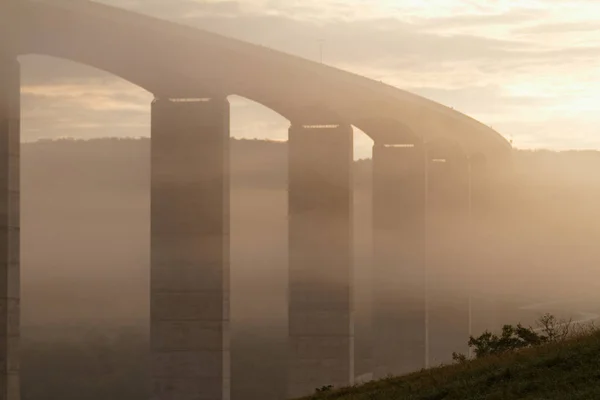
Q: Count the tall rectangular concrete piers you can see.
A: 5